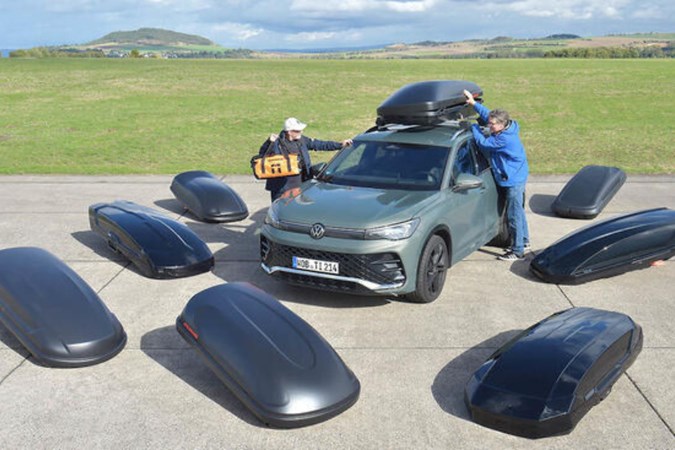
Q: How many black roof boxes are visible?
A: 8